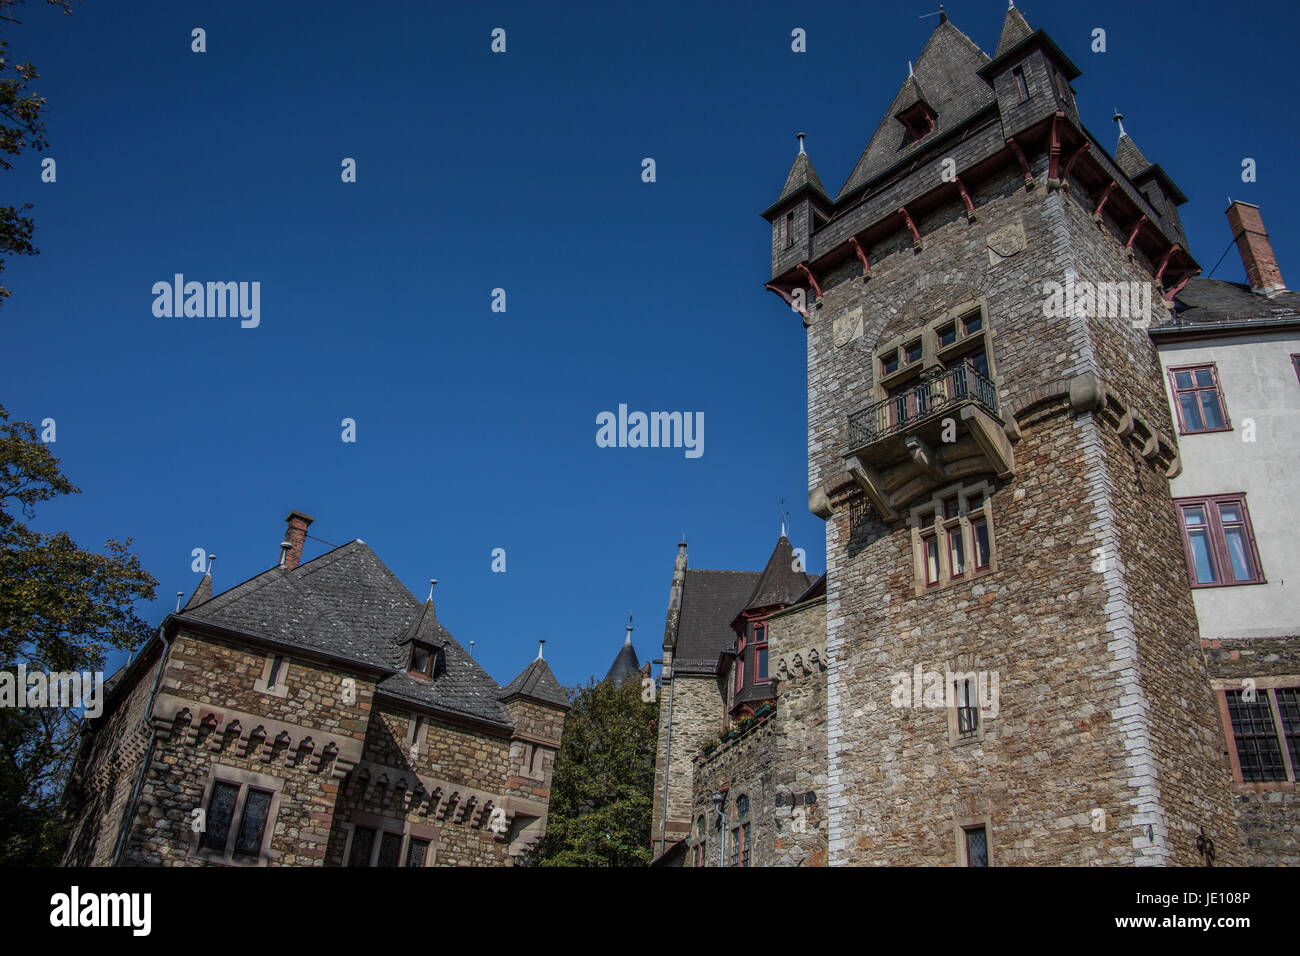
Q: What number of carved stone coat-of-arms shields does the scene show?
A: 2